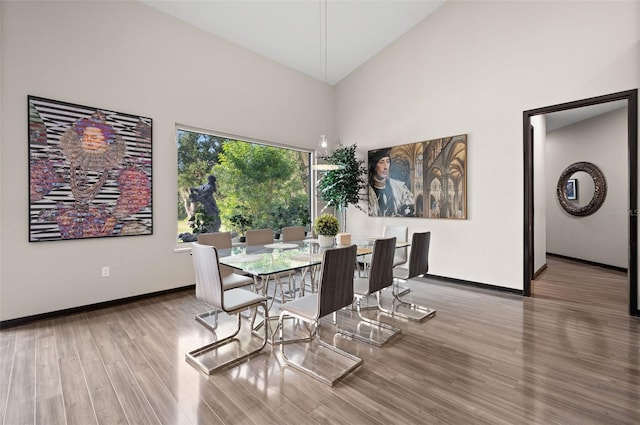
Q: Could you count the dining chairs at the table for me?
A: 8